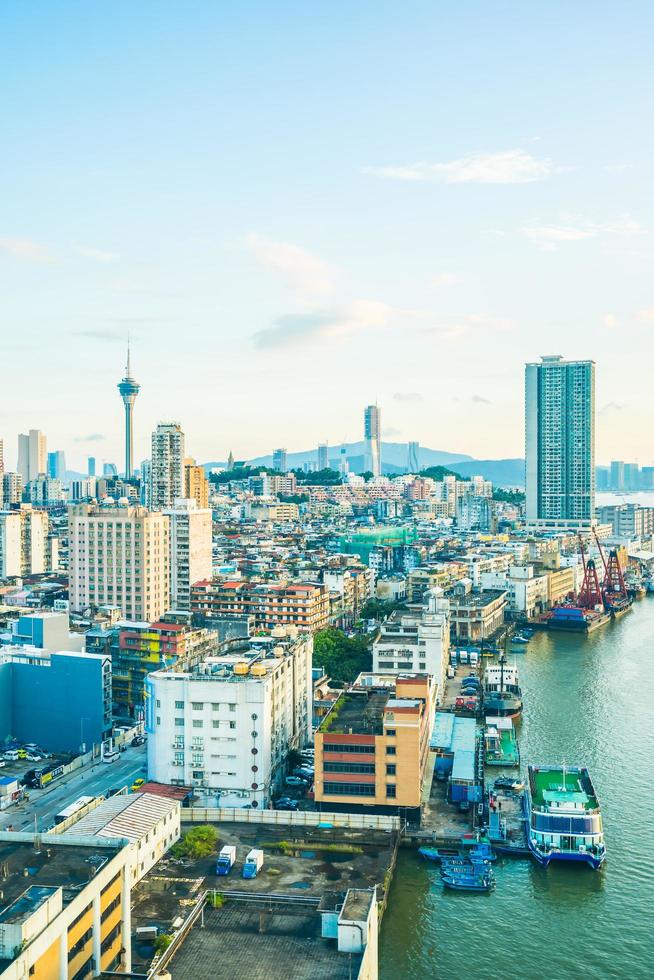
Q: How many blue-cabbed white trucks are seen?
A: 2